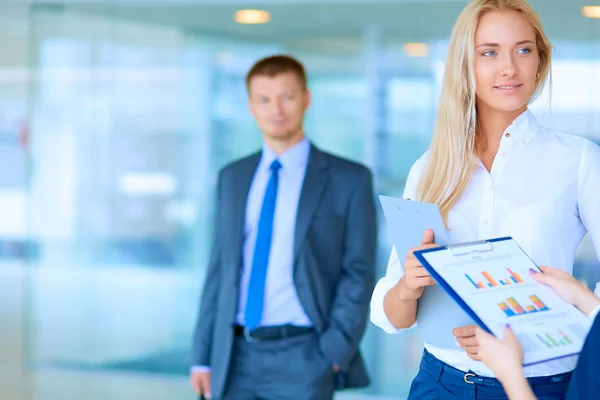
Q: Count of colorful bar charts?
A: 3